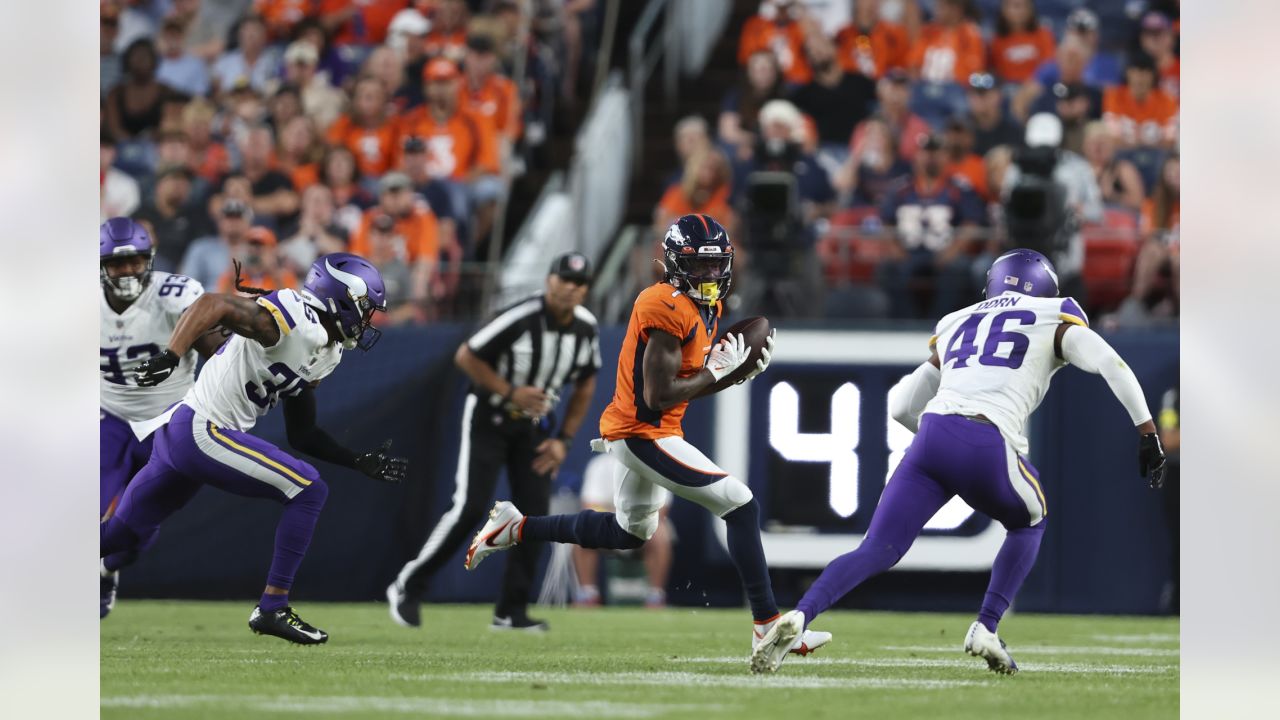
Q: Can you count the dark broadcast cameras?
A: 2